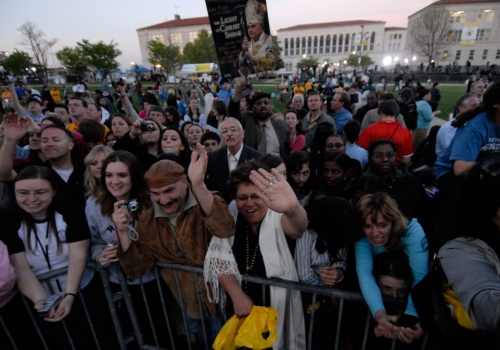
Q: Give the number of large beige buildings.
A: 3